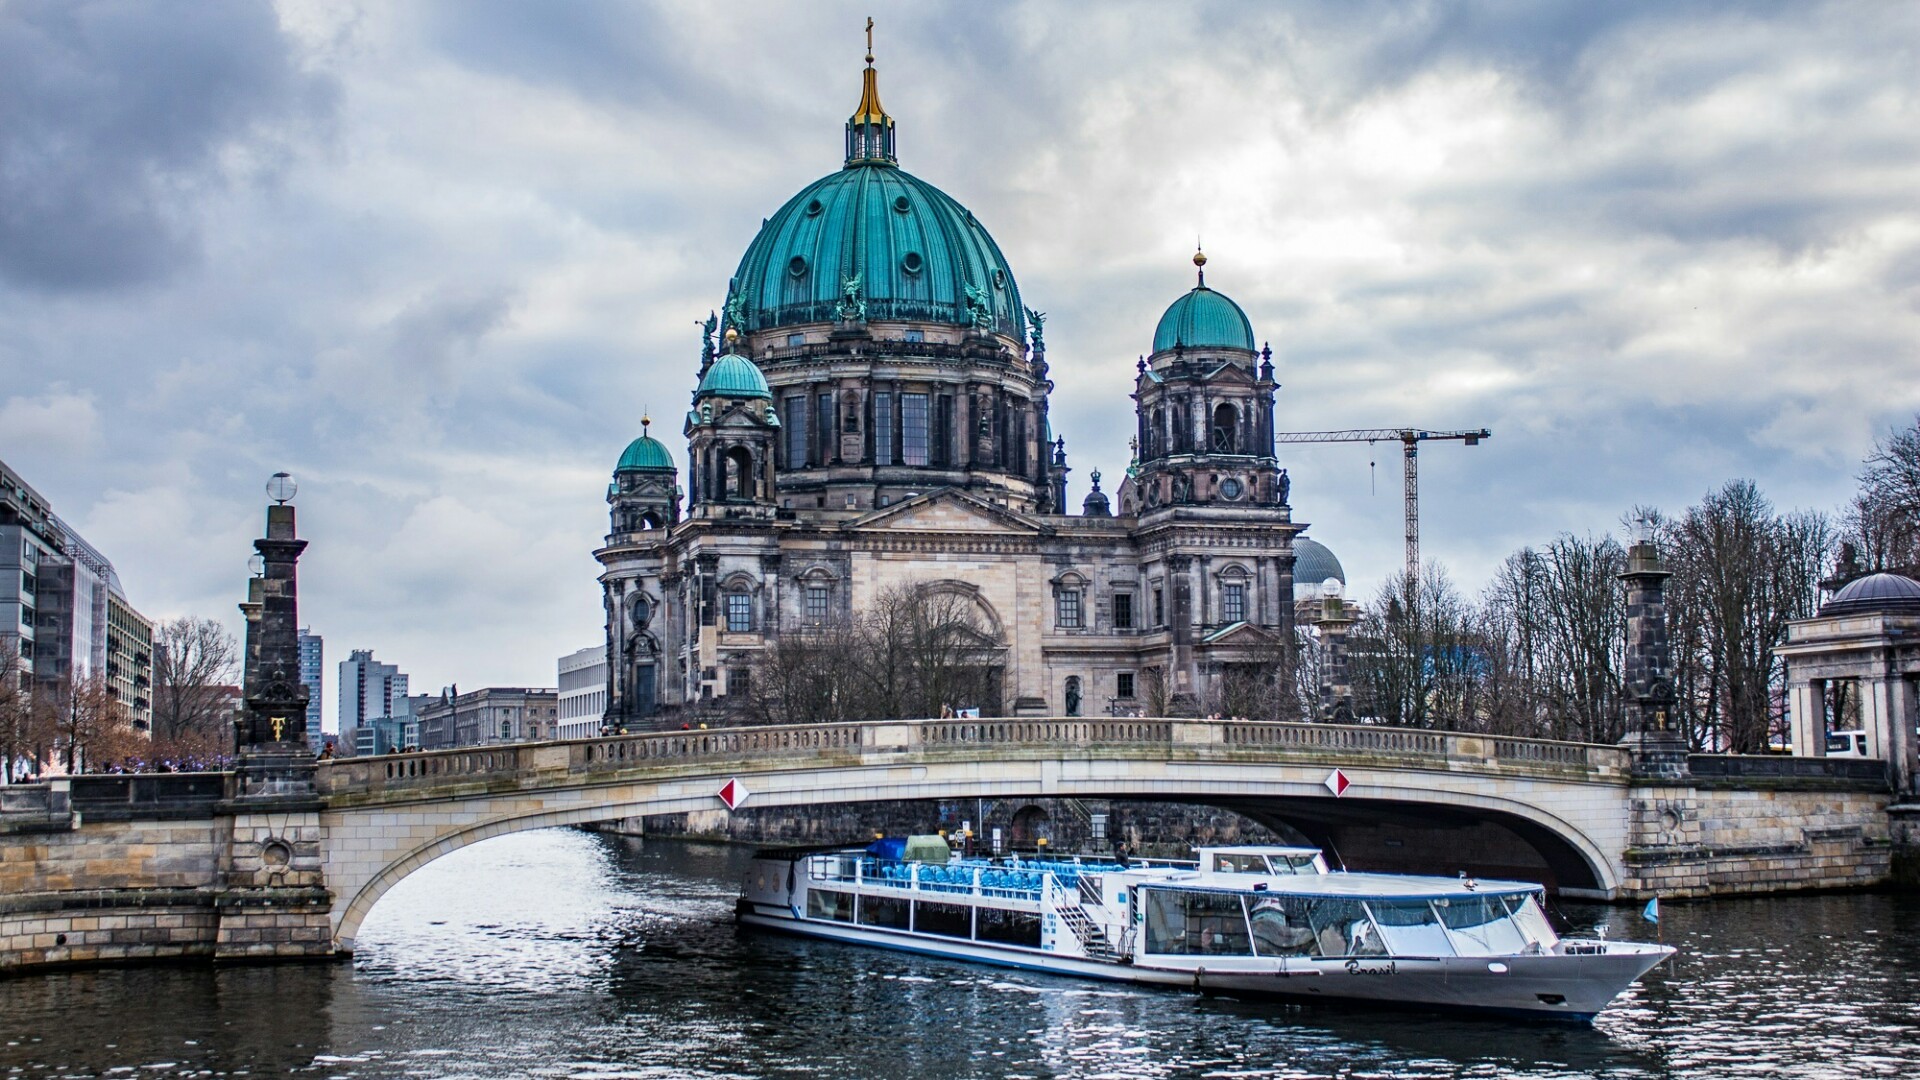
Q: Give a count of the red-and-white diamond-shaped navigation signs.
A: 2